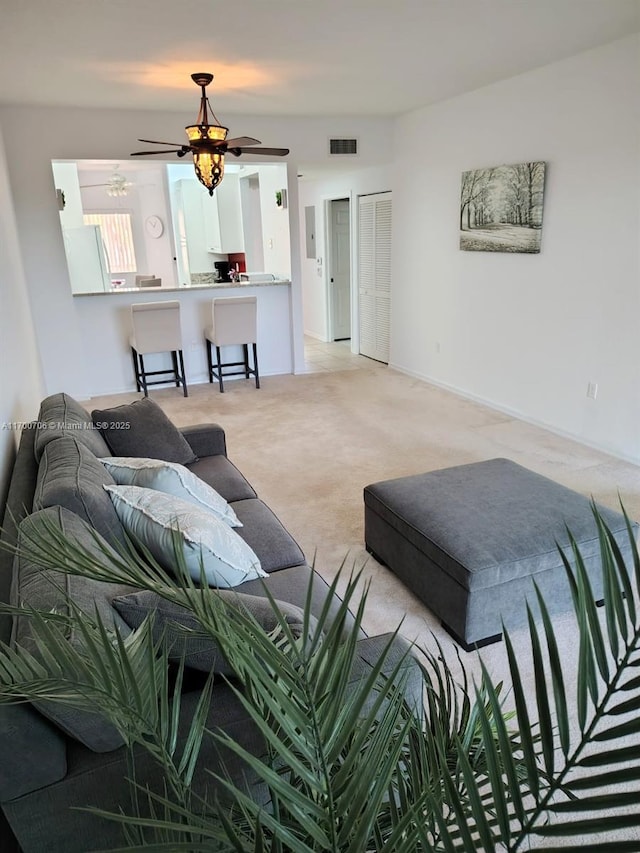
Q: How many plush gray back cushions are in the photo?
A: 3